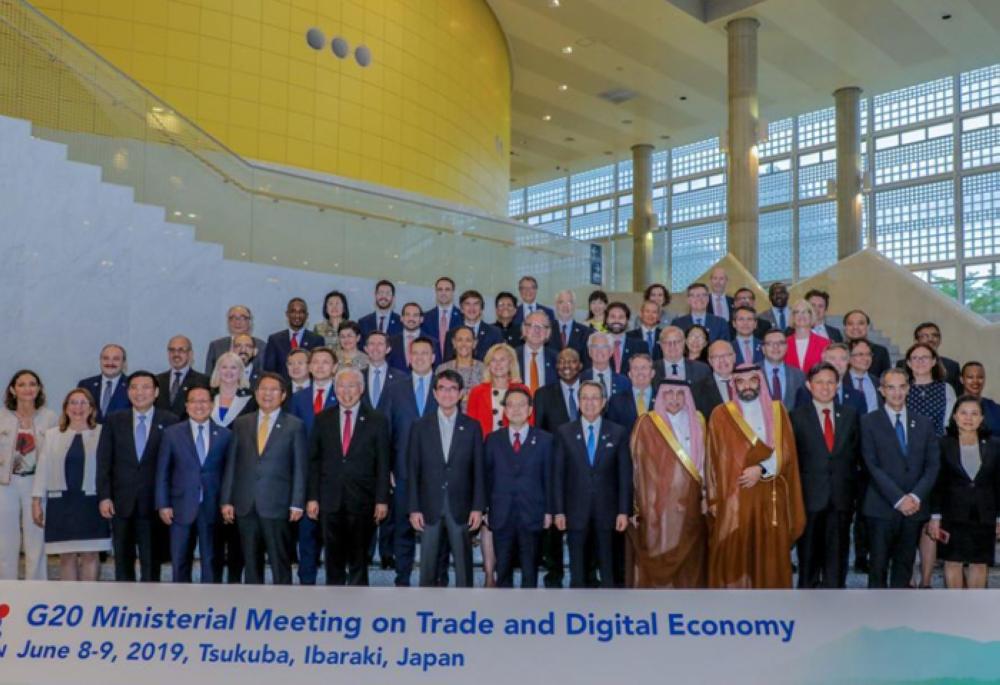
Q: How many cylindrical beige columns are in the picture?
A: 3